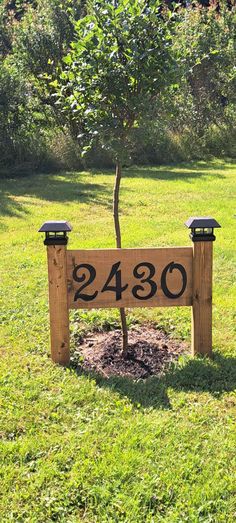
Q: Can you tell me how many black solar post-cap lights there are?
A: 2